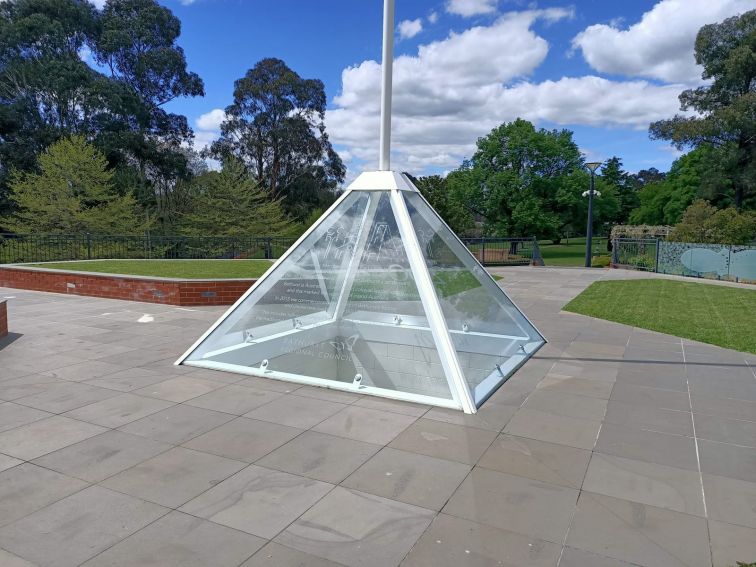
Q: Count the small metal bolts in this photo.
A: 8